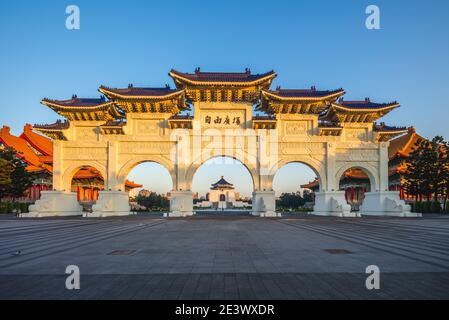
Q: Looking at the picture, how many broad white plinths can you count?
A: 6